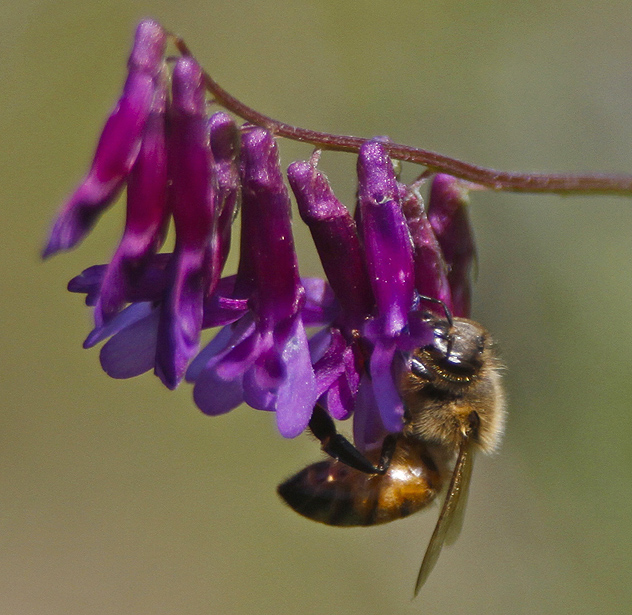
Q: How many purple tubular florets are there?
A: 9